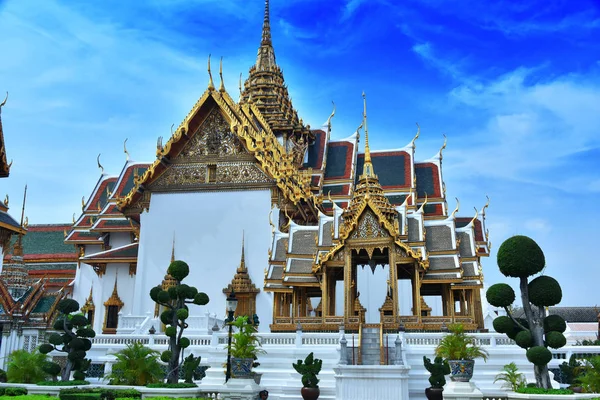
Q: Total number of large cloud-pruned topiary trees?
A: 3